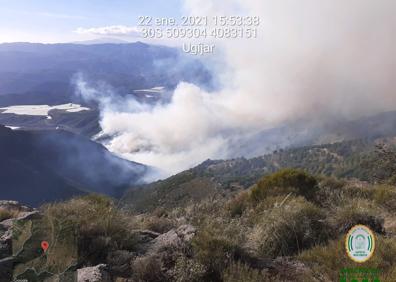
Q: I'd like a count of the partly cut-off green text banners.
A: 1